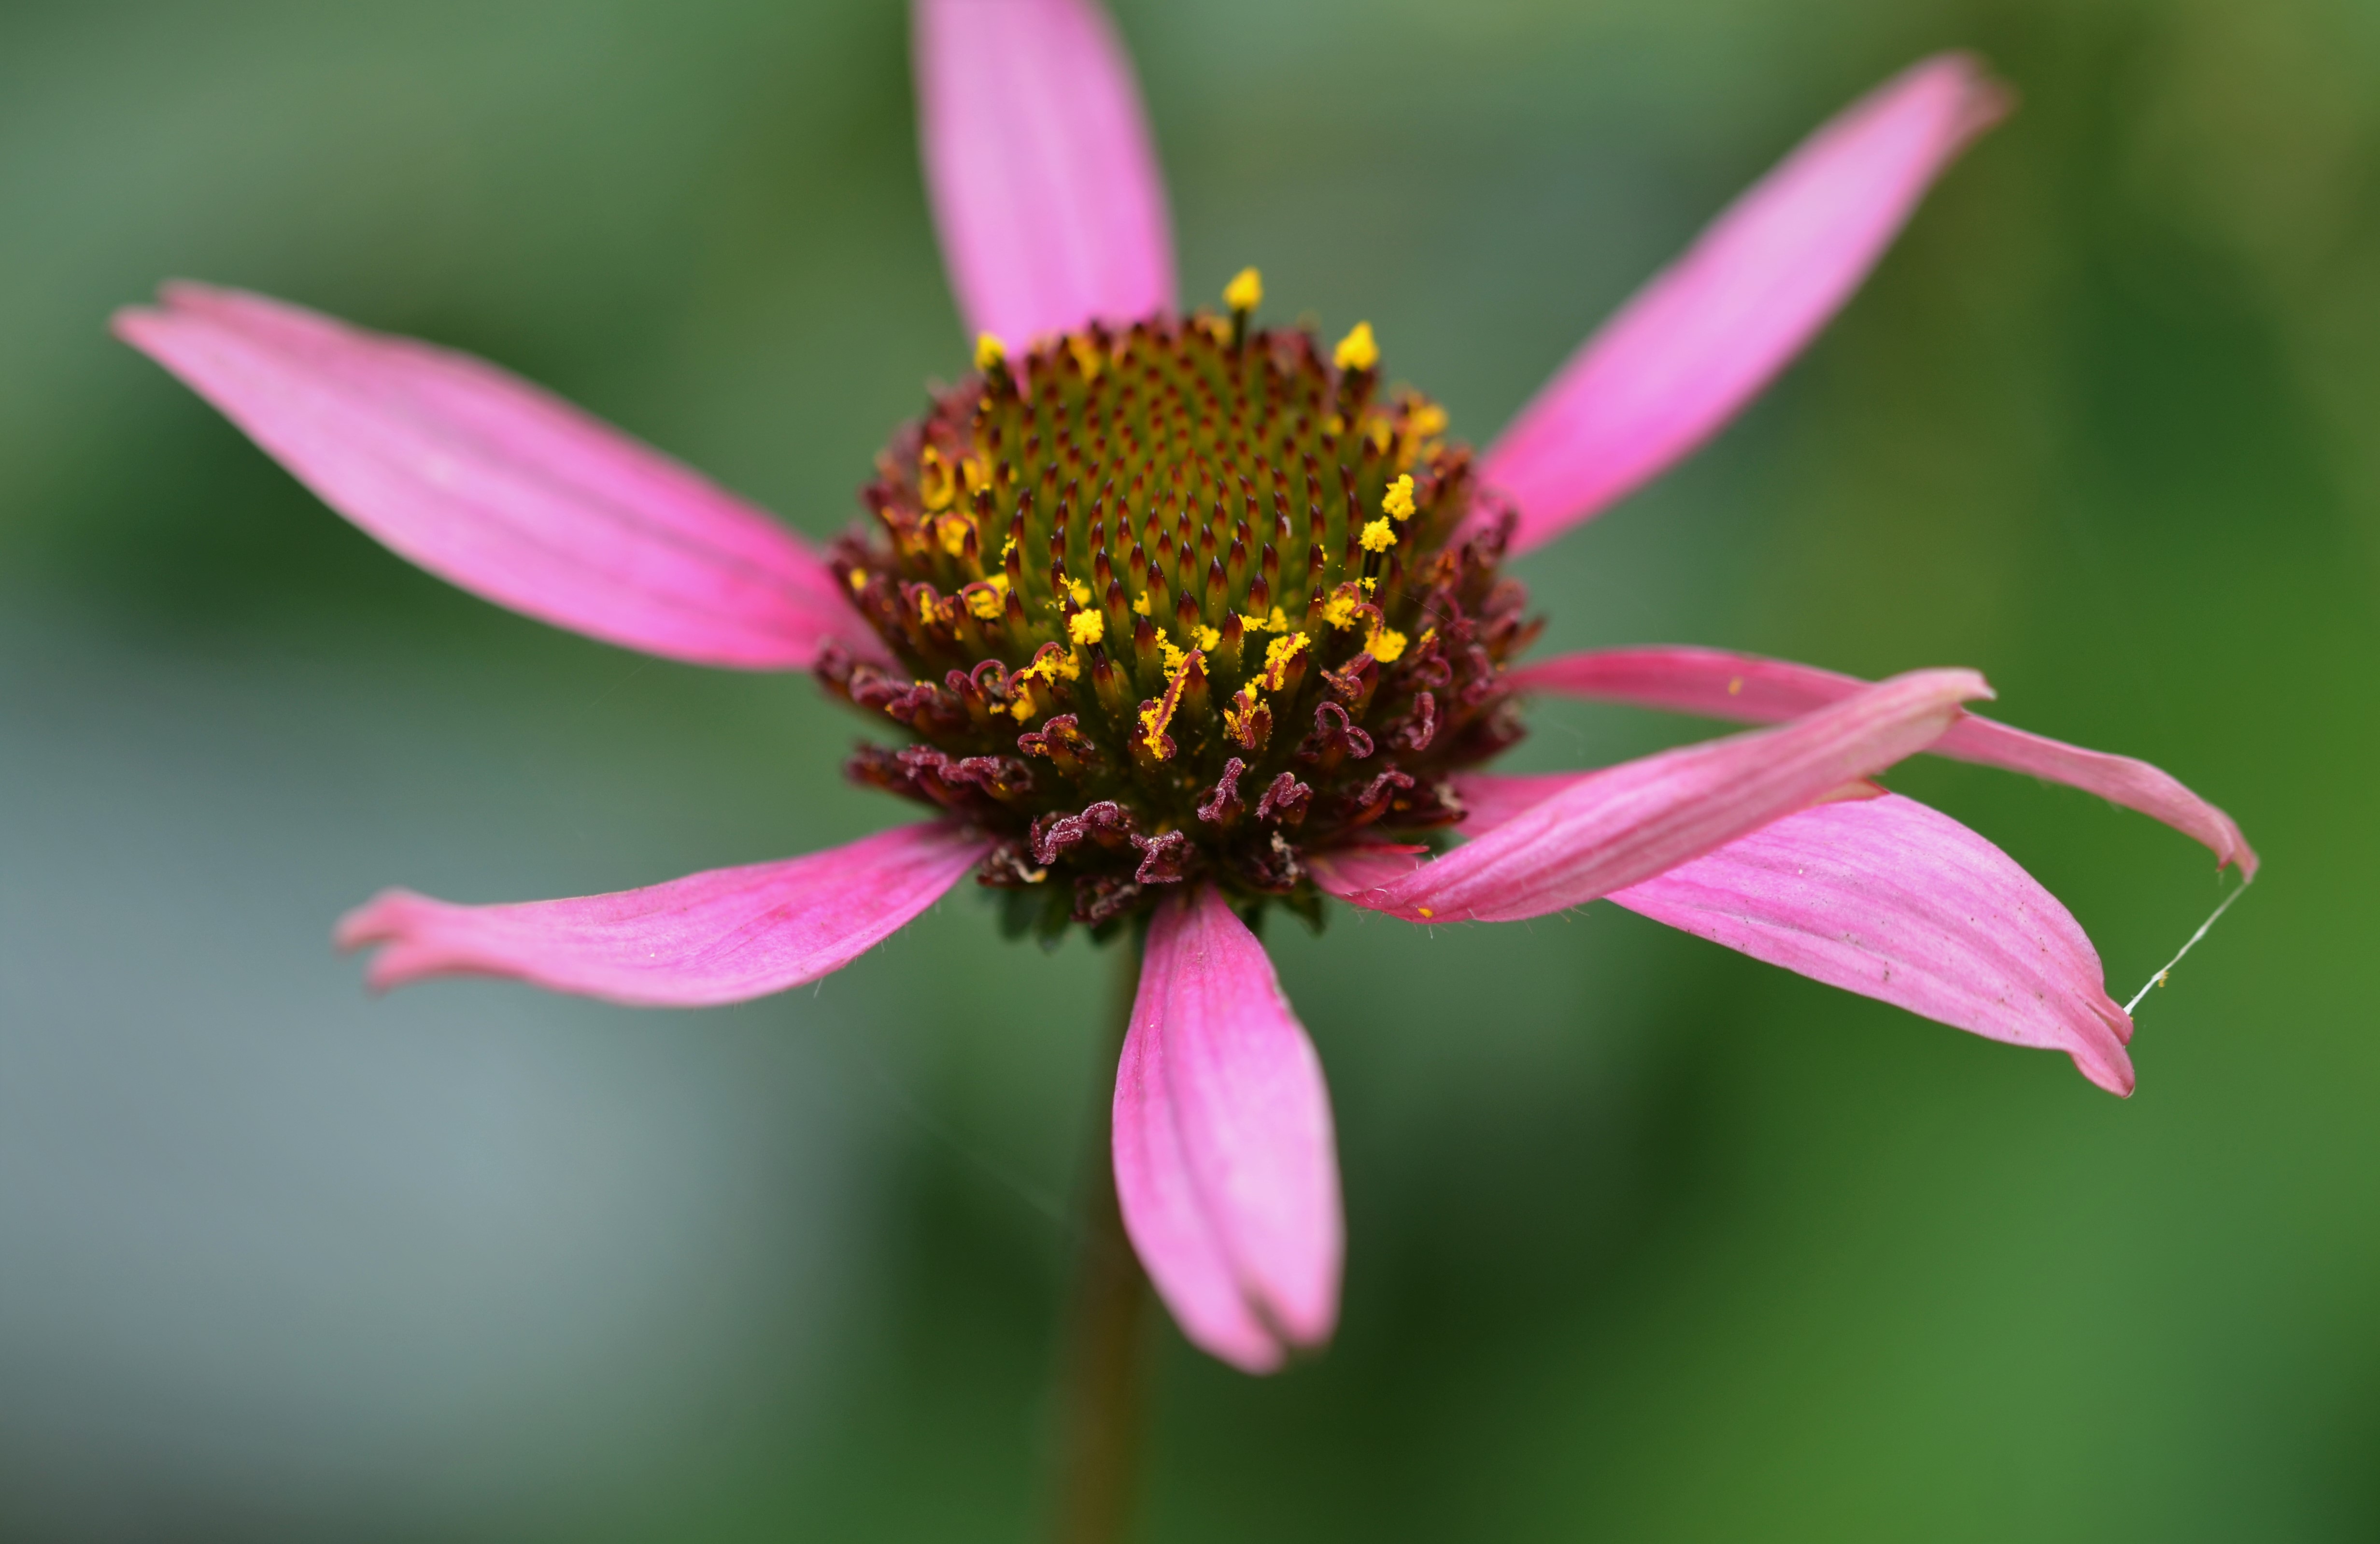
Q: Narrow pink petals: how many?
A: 8